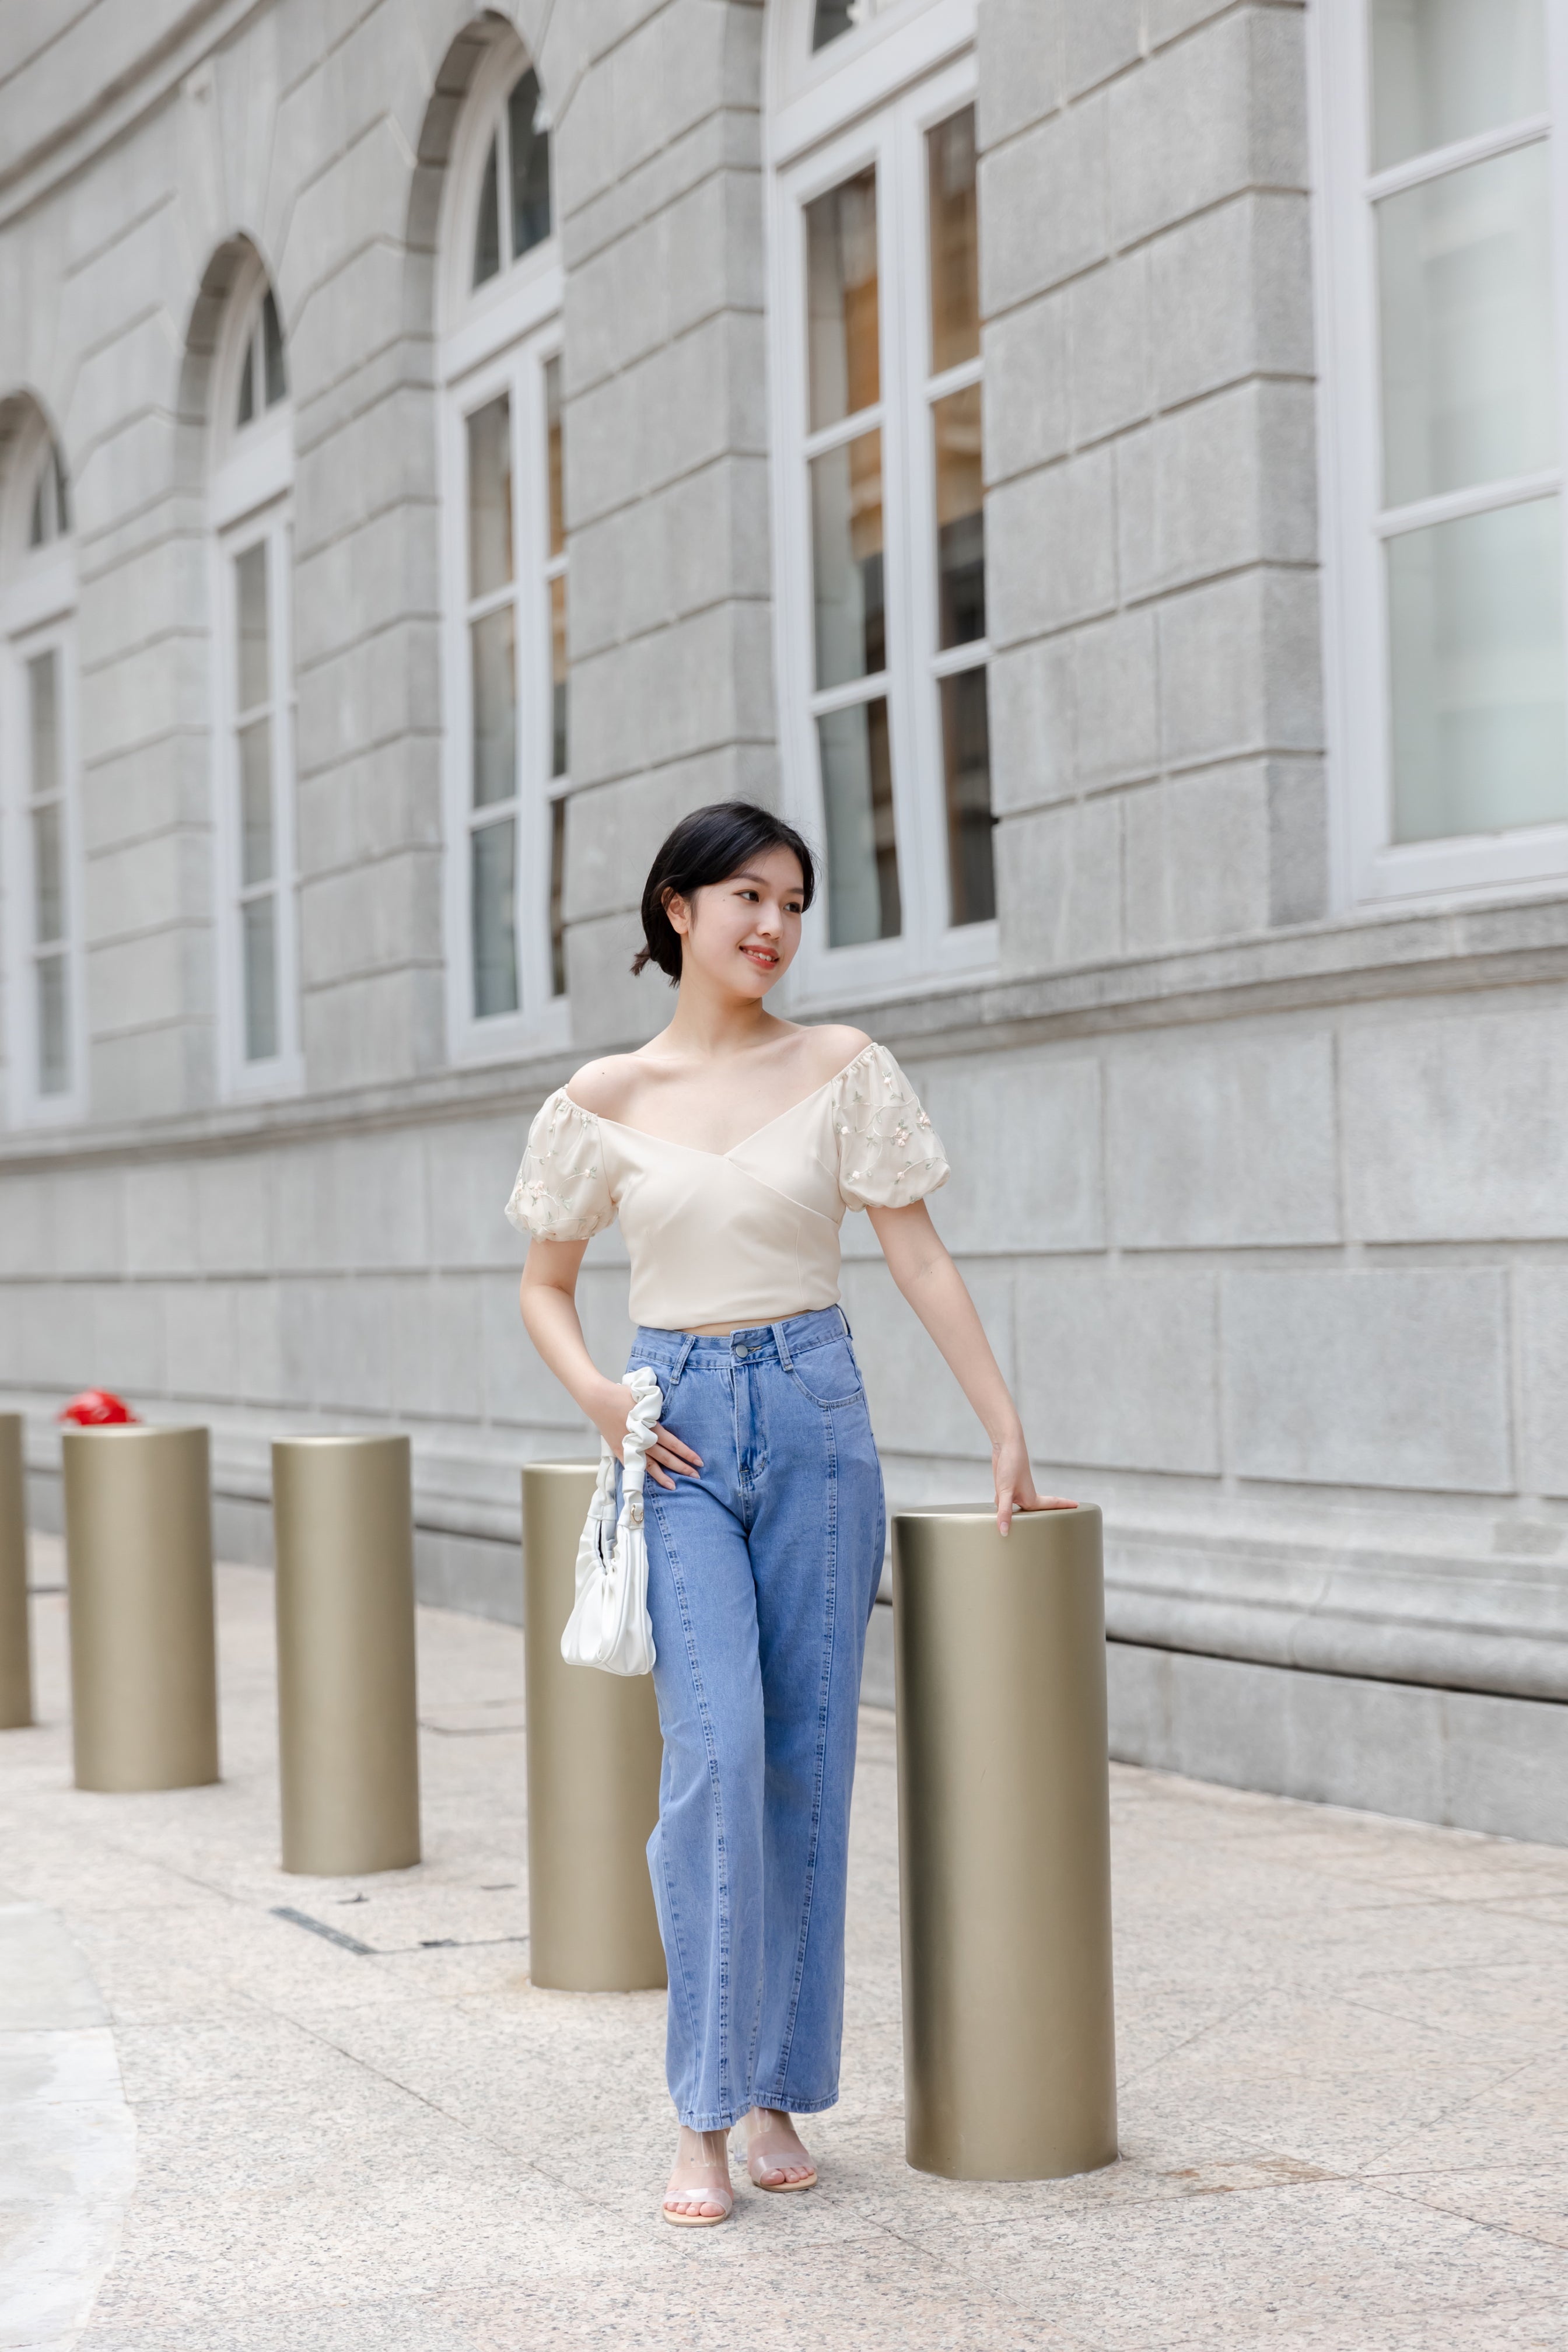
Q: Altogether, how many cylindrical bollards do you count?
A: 5